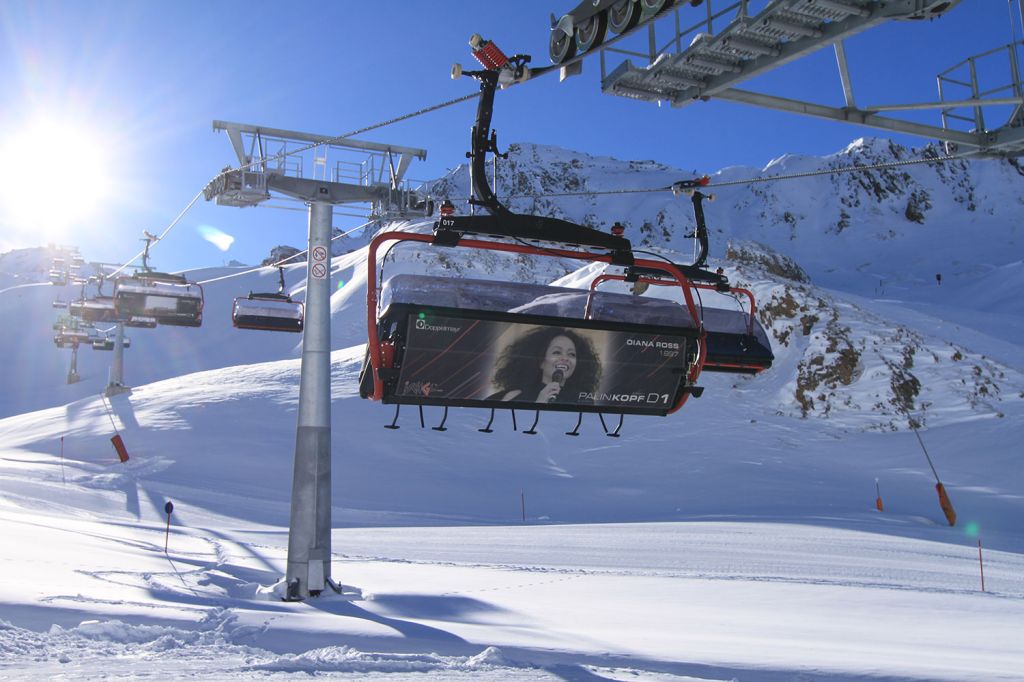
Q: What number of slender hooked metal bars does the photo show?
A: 6